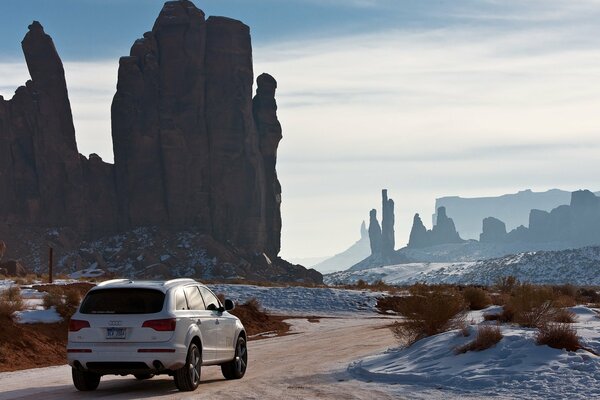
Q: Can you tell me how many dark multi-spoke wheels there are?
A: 2